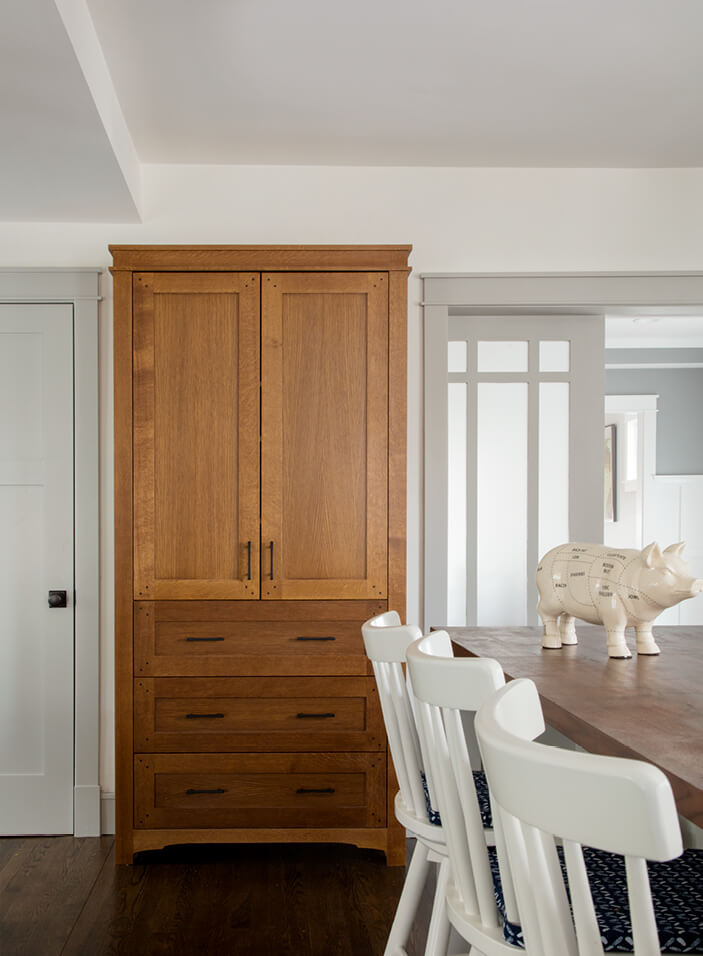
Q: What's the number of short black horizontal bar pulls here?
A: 6